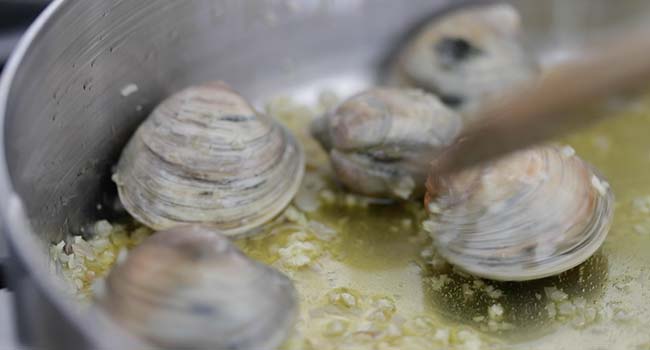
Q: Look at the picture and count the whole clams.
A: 5